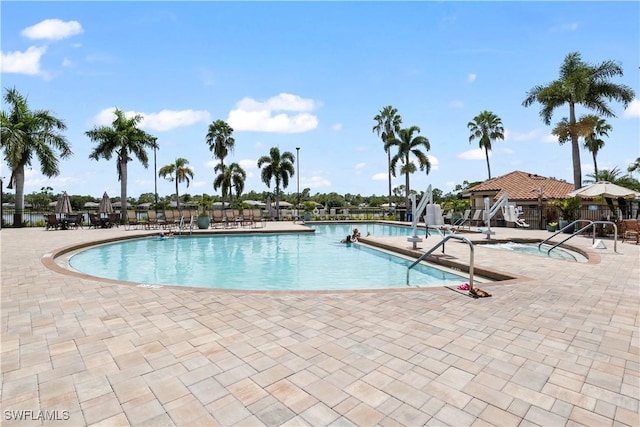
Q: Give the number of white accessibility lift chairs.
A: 2